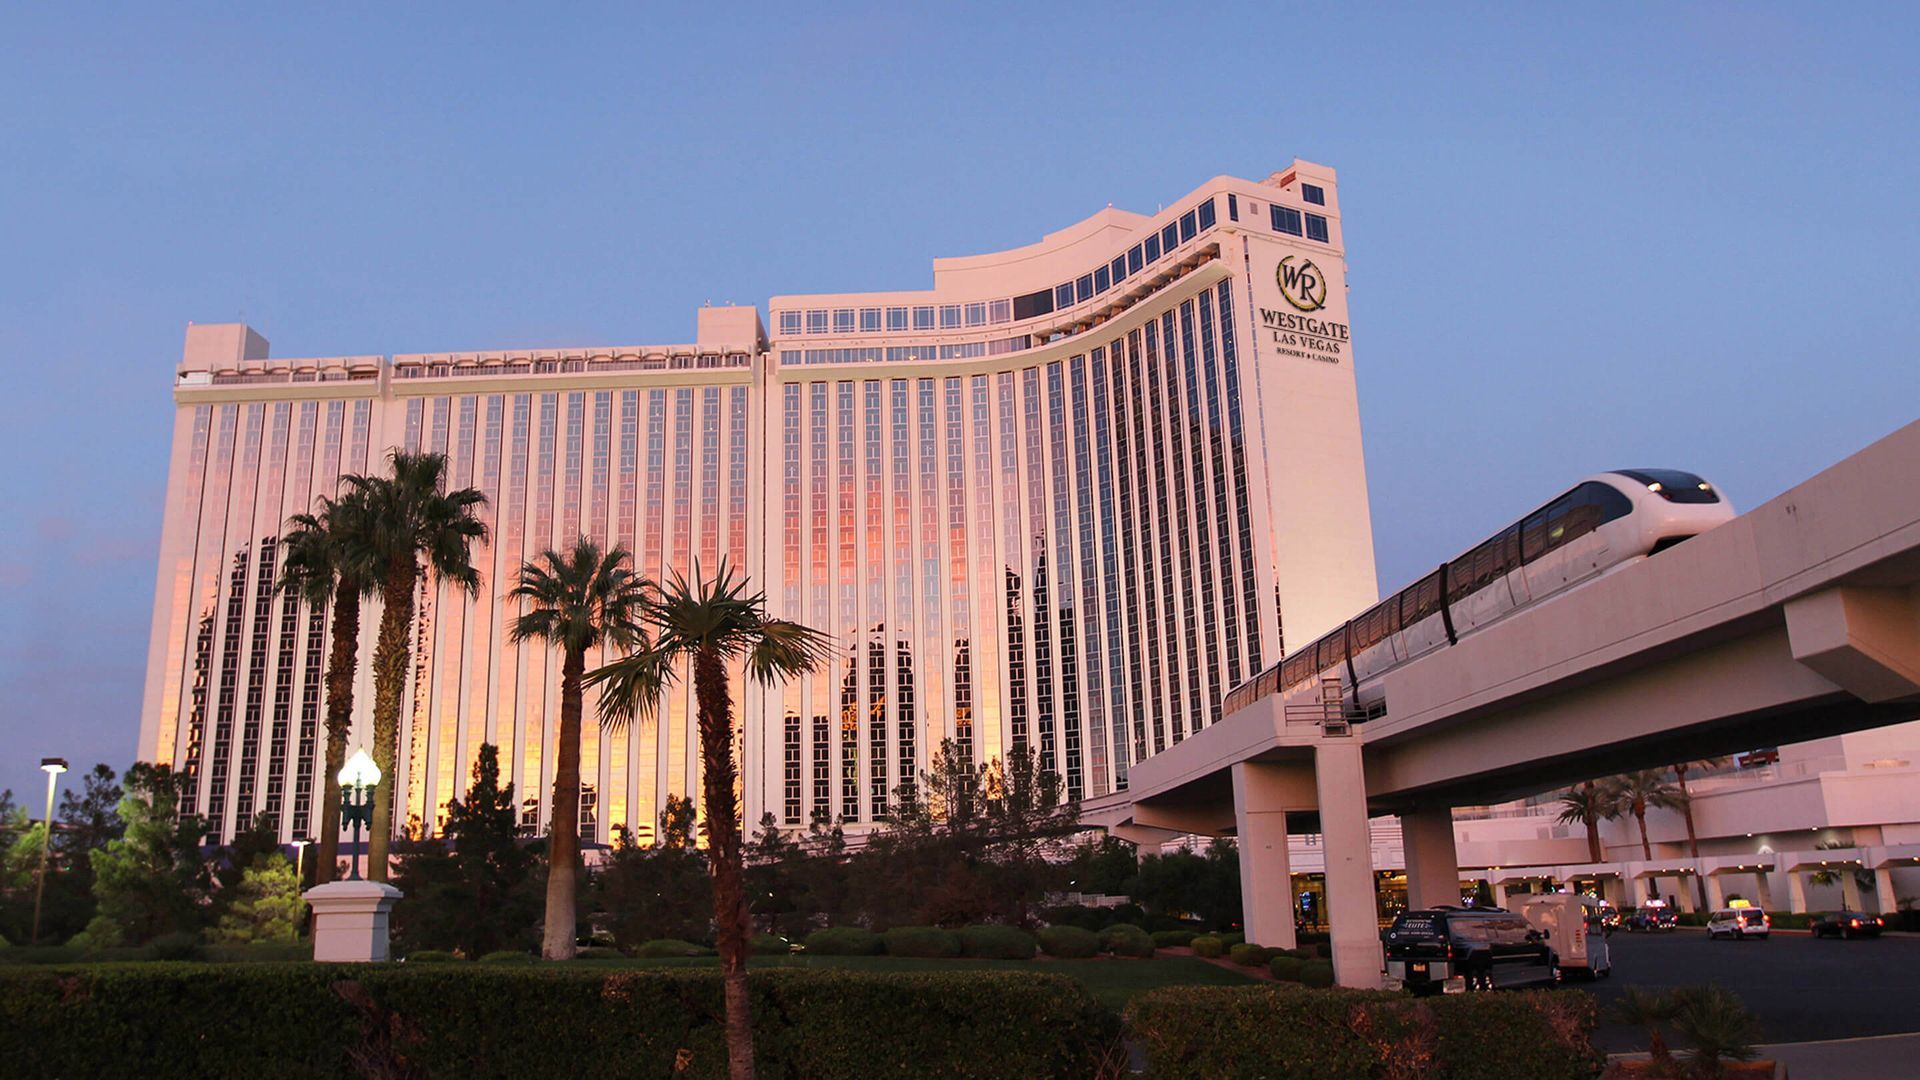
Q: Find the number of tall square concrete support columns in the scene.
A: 3